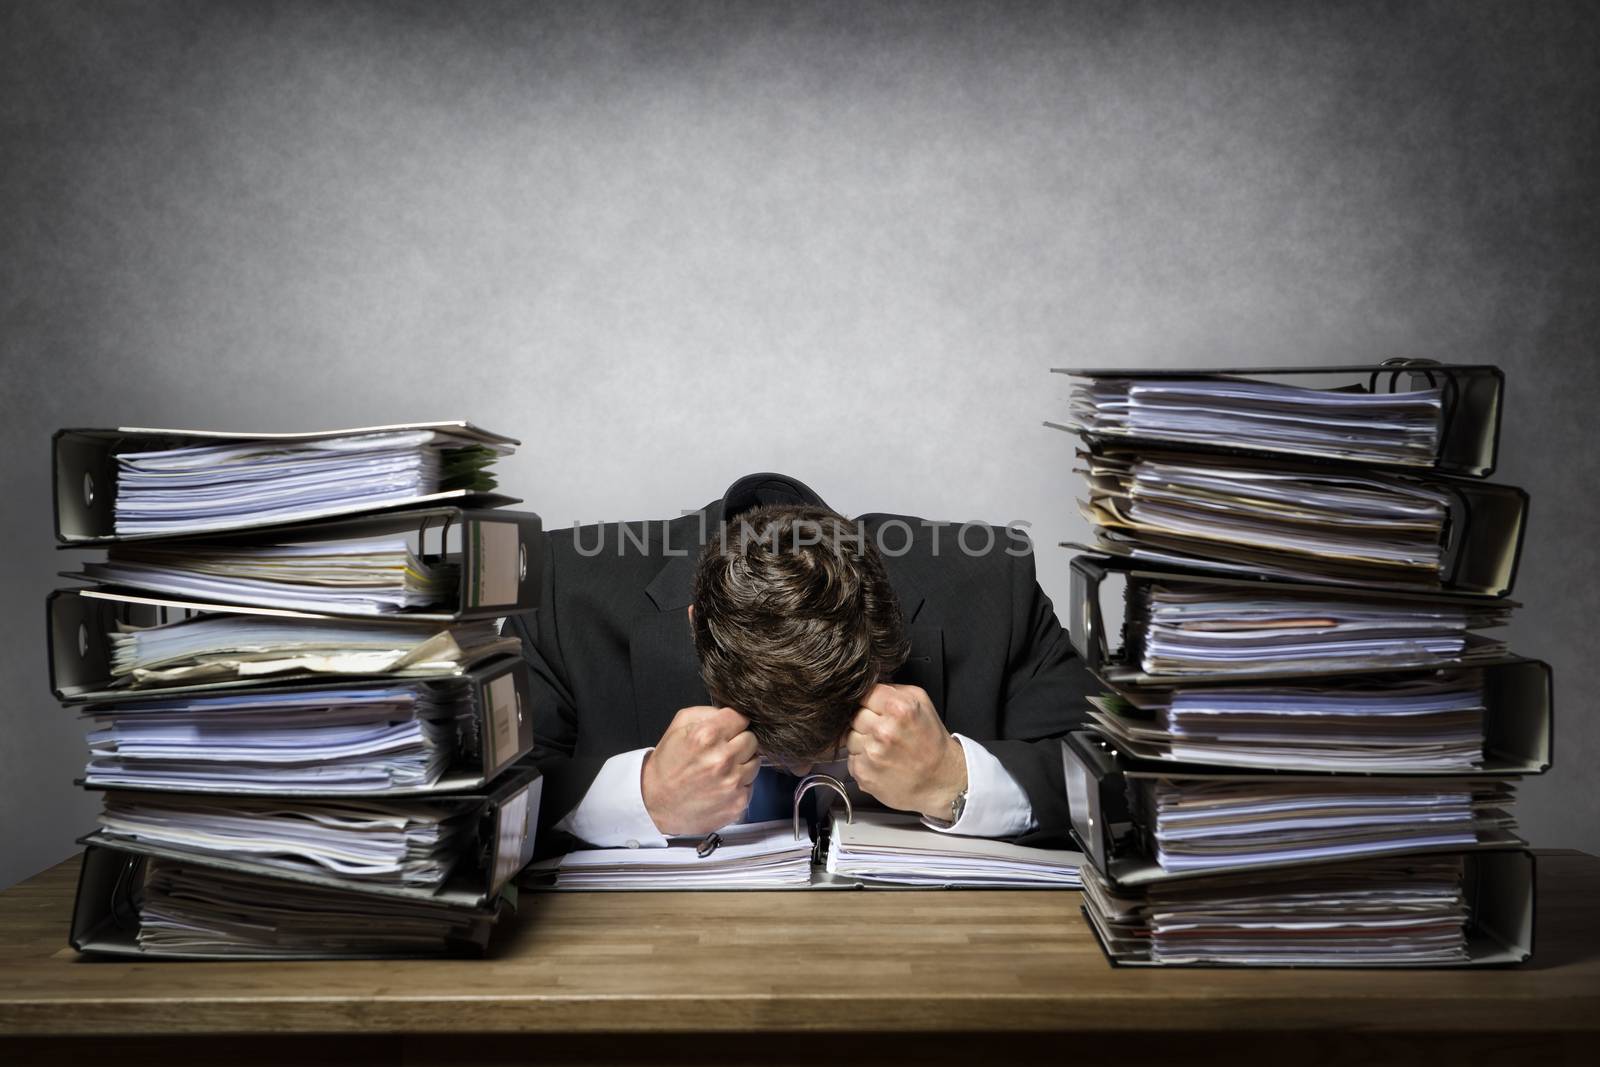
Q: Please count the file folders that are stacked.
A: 12